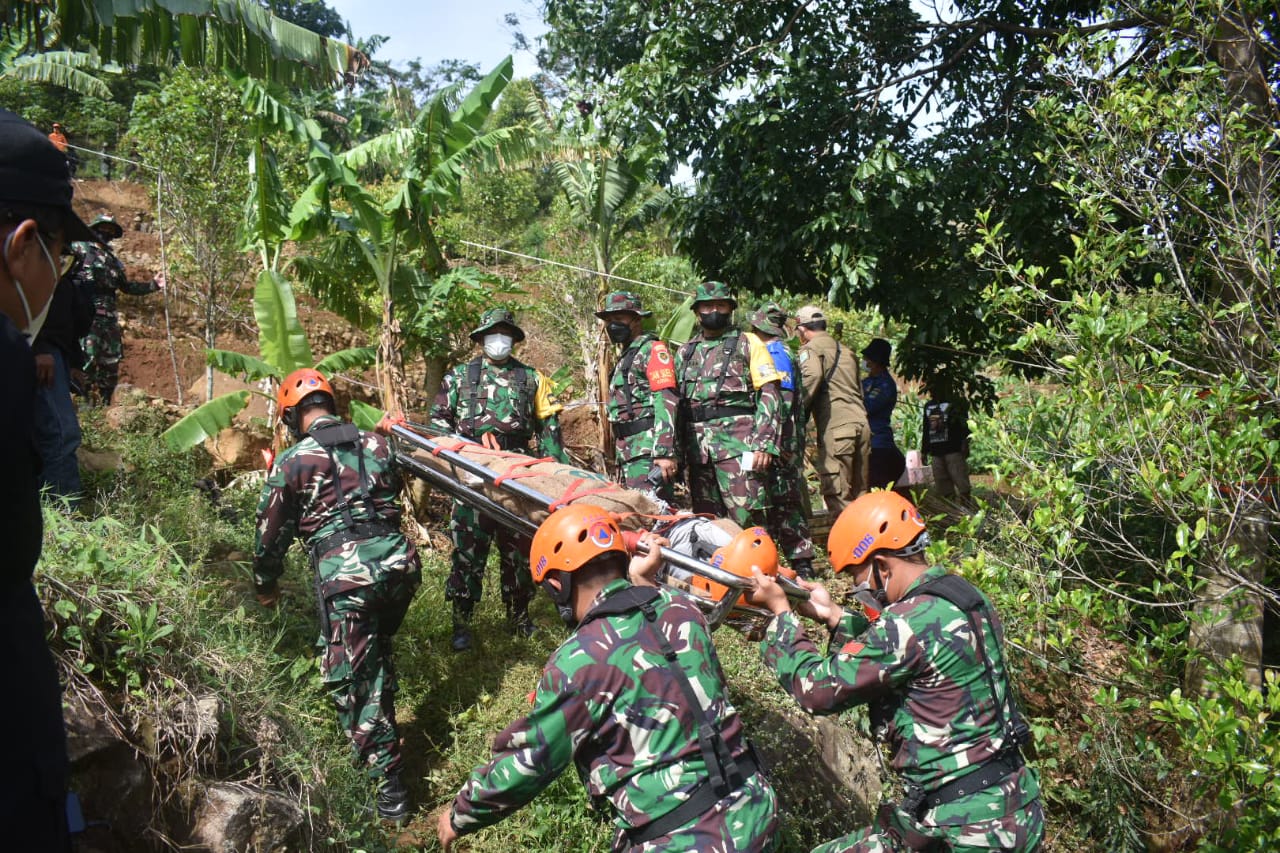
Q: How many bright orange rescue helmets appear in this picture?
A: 4